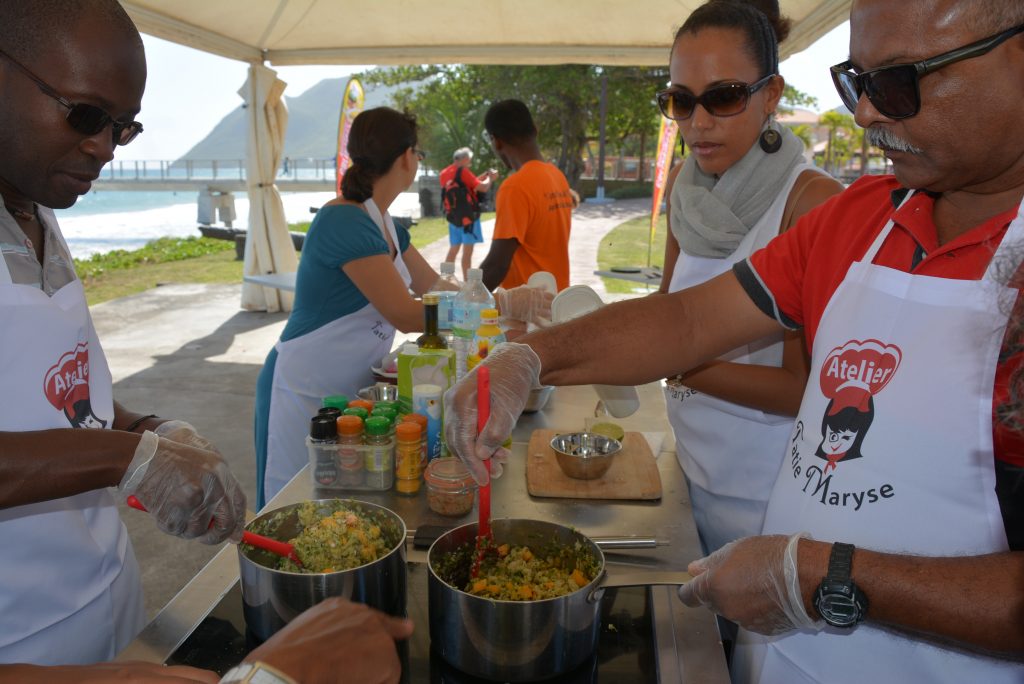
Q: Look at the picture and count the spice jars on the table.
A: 11